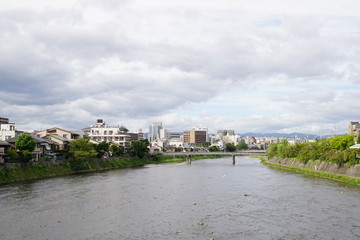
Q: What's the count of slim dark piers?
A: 2